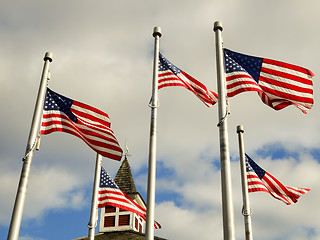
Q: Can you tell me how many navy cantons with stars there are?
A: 5